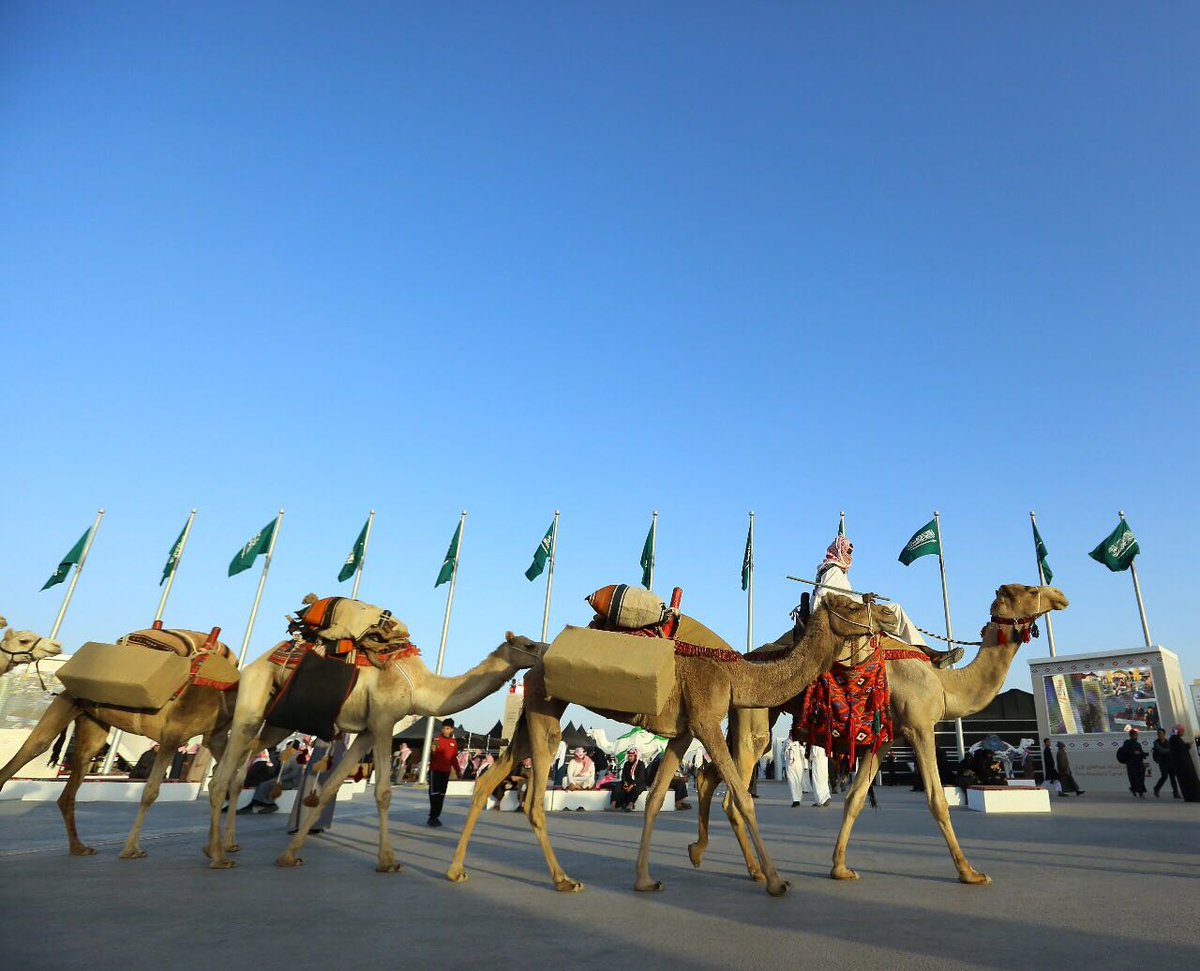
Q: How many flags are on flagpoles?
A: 12